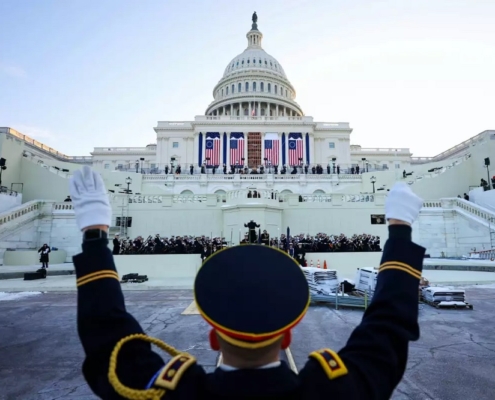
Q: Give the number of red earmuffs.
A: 2